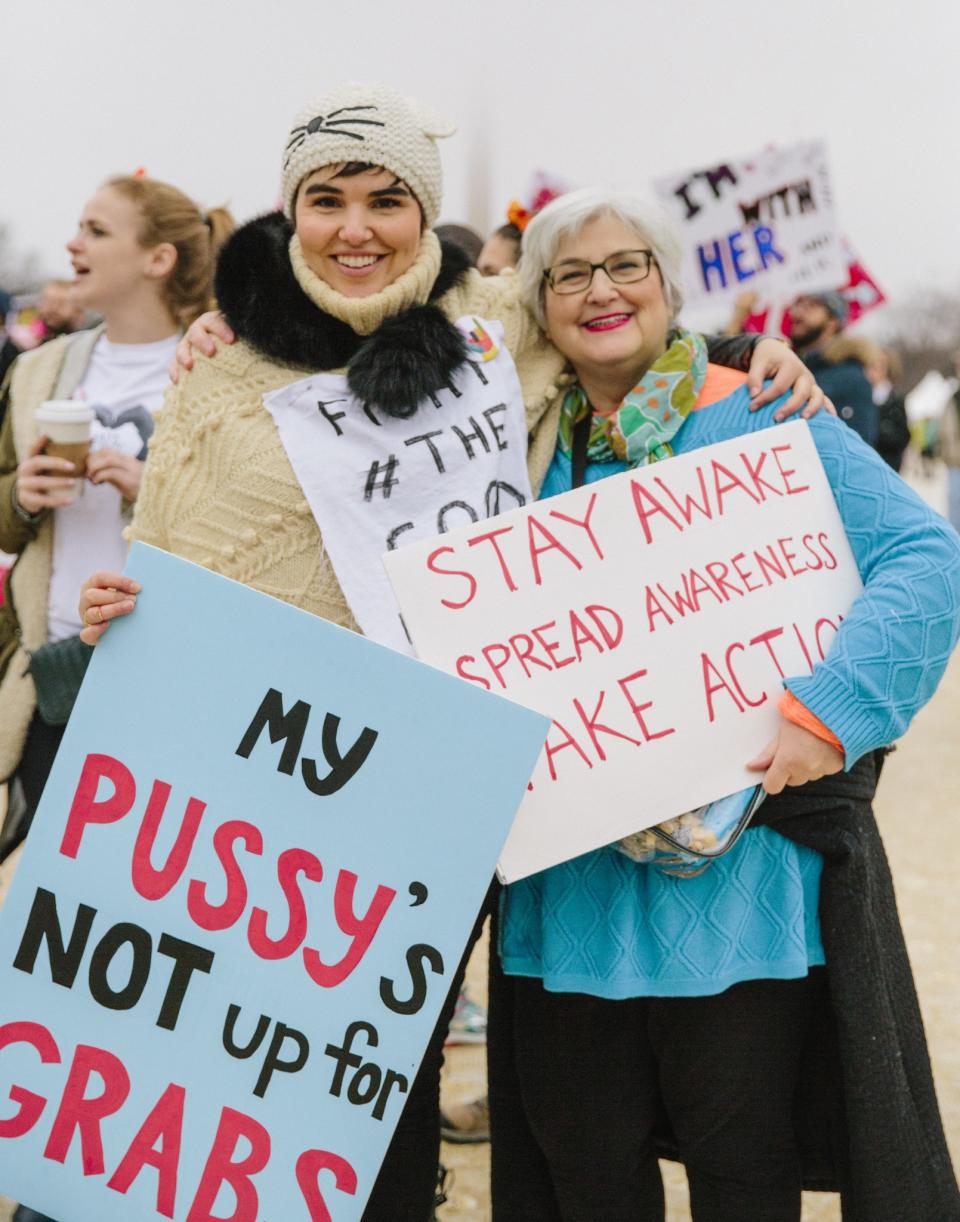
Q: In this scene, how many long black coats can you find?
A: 1